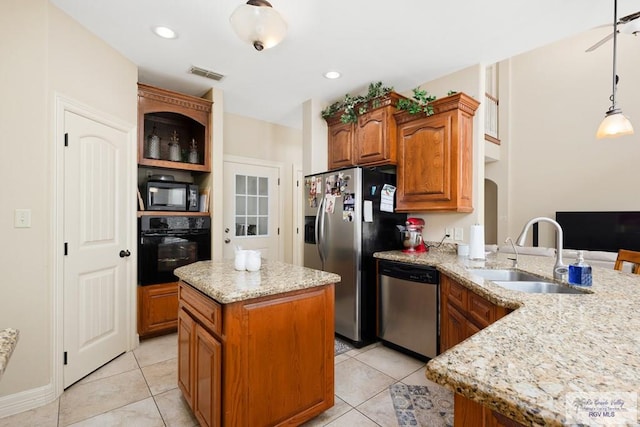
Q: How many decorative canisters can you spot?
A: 3